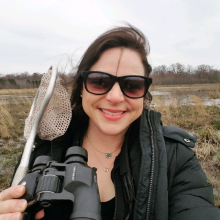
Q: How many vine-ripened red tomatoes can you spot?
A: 0